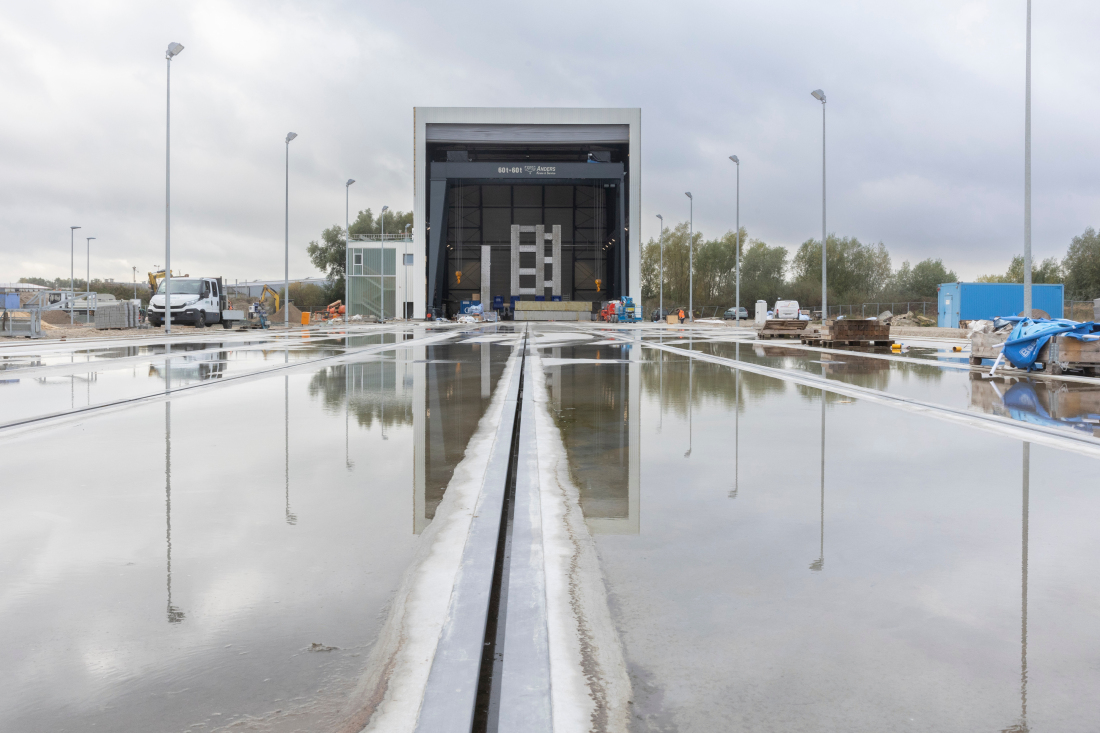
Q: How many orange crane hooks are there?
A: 2